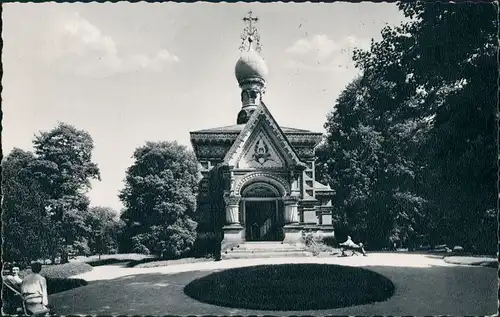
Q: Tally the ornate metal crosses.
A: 1